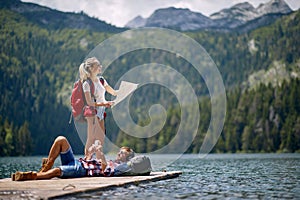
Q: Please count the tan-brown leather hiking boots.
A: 2